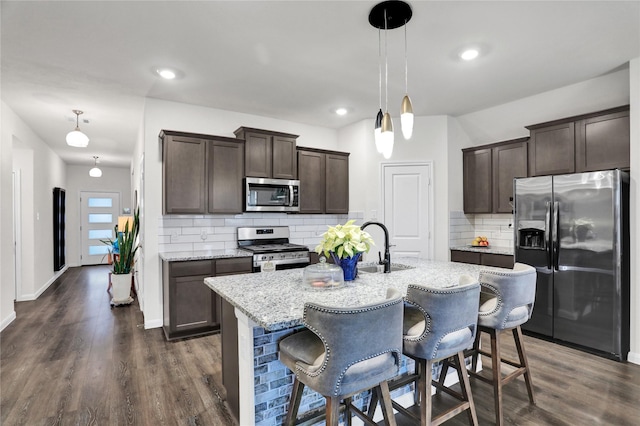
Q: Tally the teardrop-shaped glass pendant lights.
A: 3